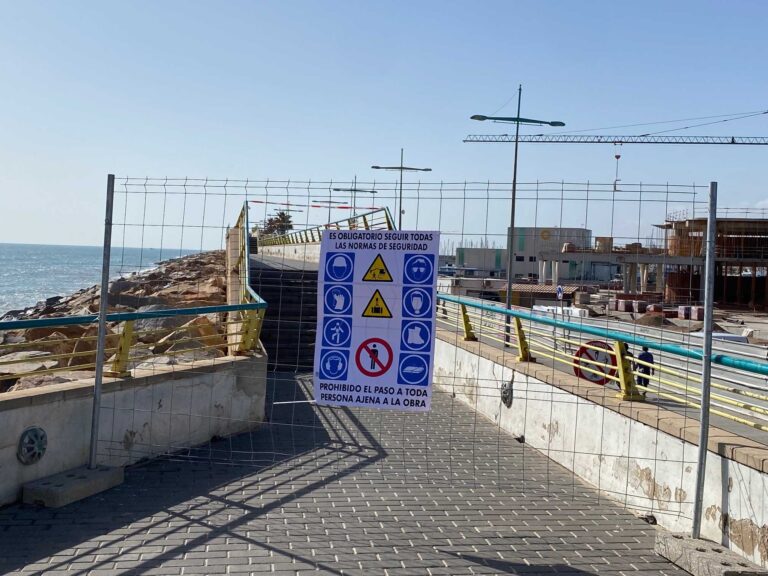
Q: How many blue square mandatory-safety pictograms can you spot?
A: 8